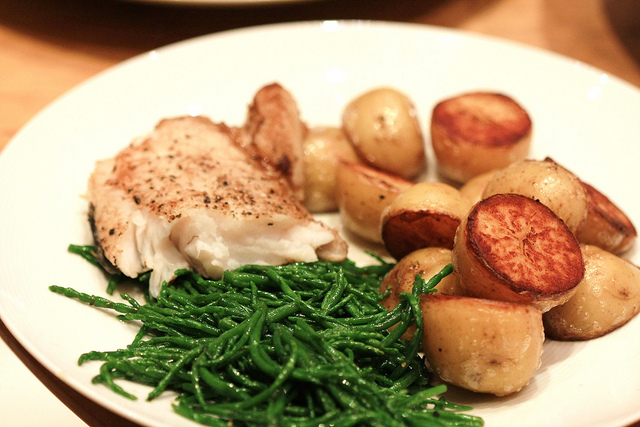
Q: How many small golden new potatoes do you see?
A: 12